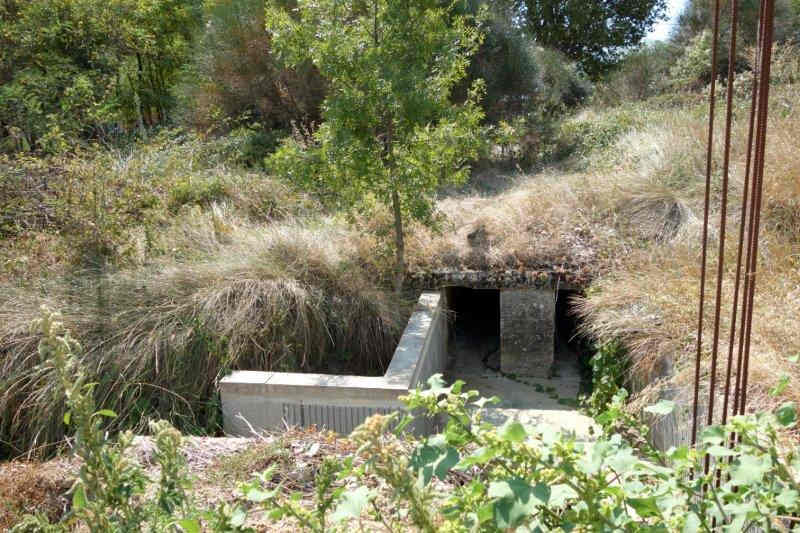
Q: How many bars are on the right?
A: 5